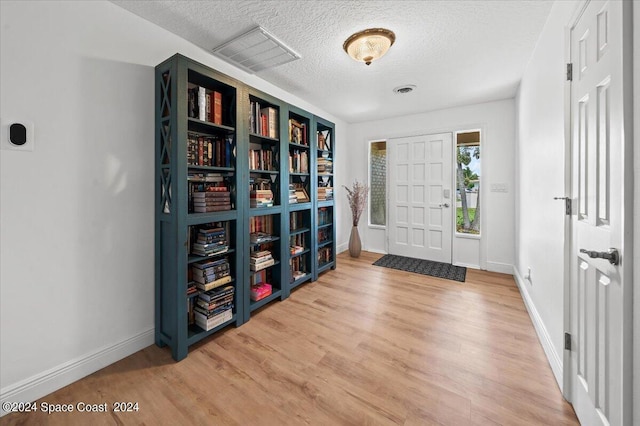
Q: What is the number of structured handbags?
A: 0